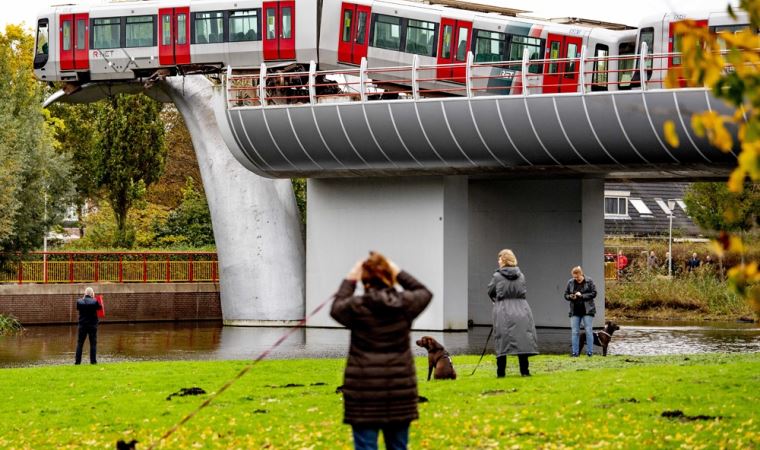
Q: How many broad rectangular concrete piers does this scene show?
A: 2